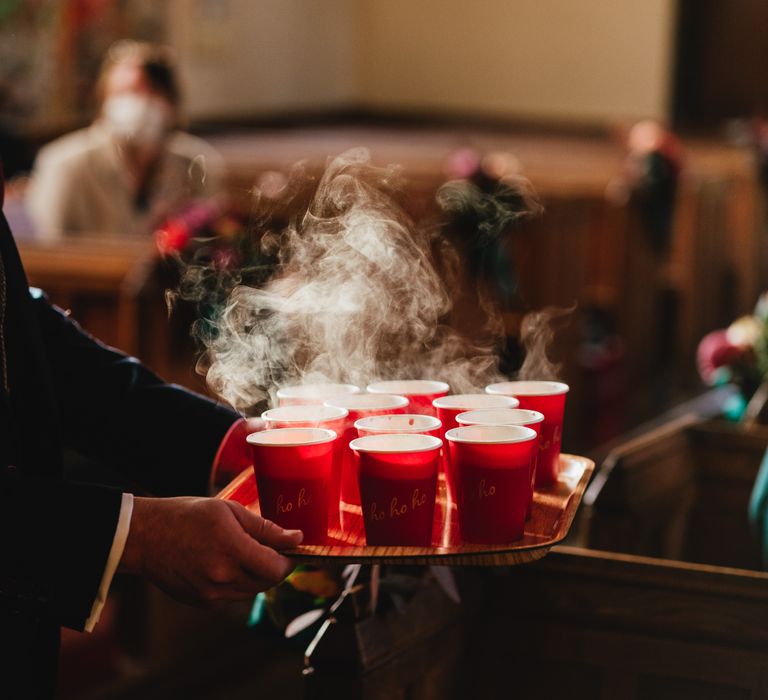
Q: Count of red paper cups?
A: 11